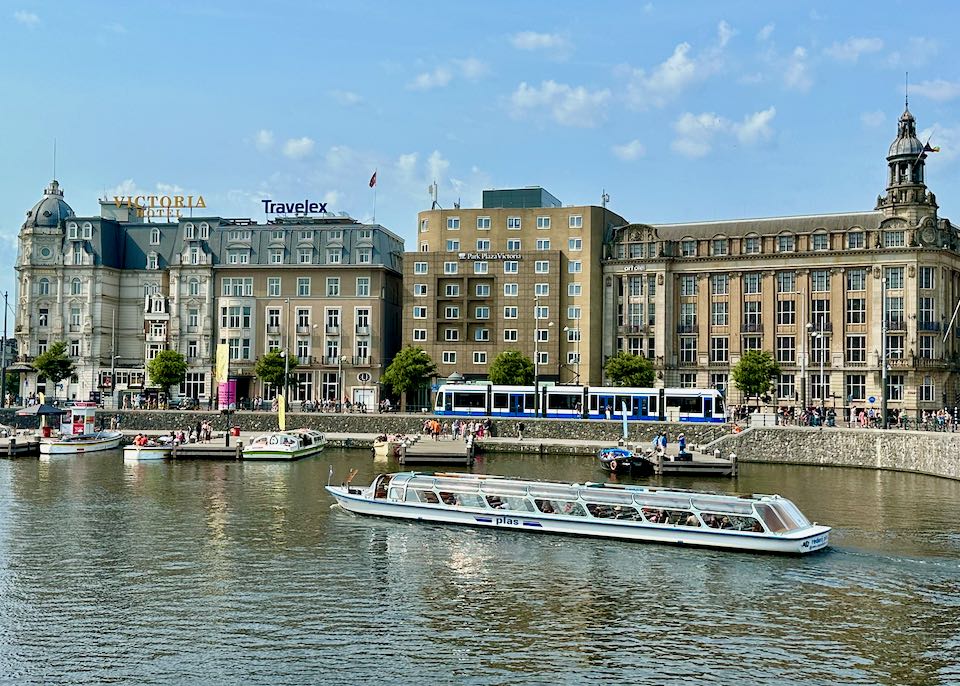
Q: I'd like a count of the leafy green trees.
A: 7